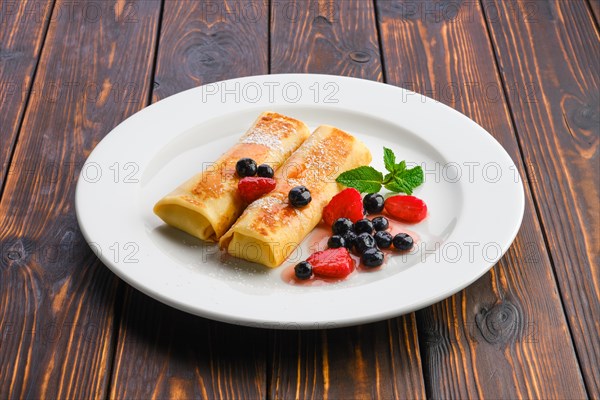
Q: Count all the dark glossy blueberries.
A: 14